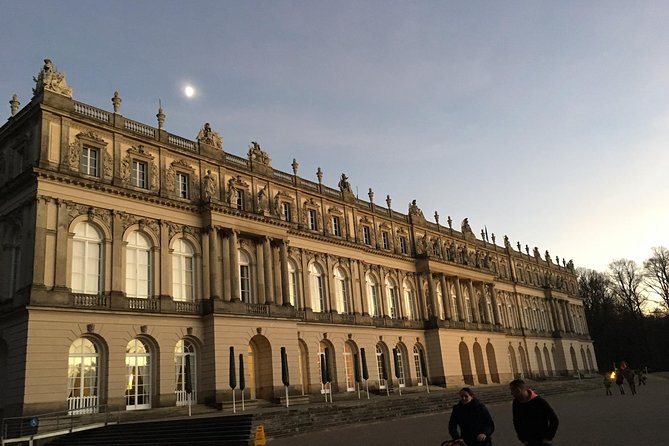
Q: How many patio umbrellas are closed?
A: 11